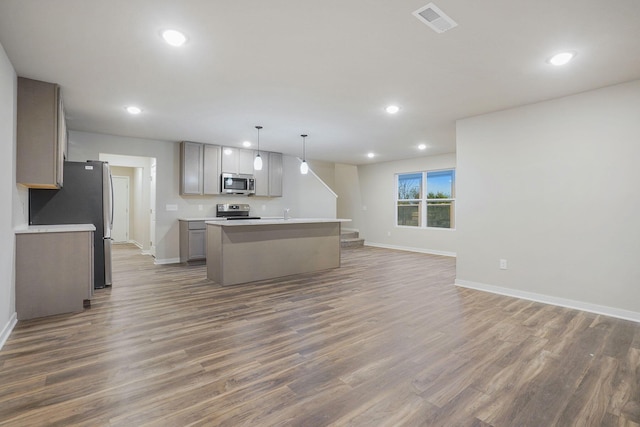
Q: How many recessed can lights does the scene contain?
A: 7